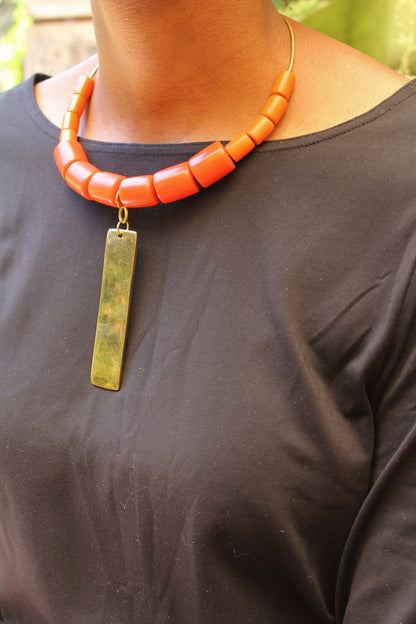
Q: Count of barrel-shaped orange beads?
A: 14